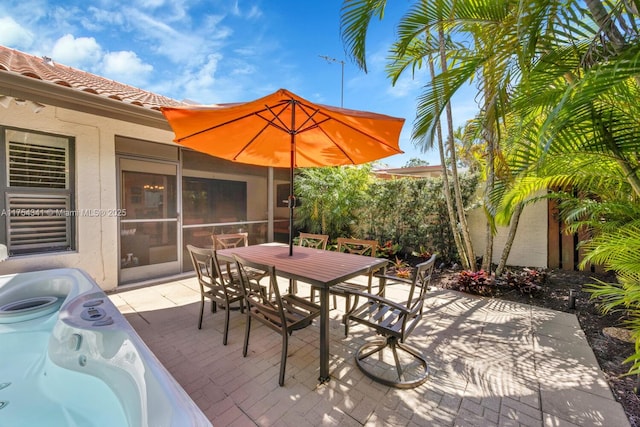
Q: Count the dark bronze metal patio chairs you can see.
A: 6